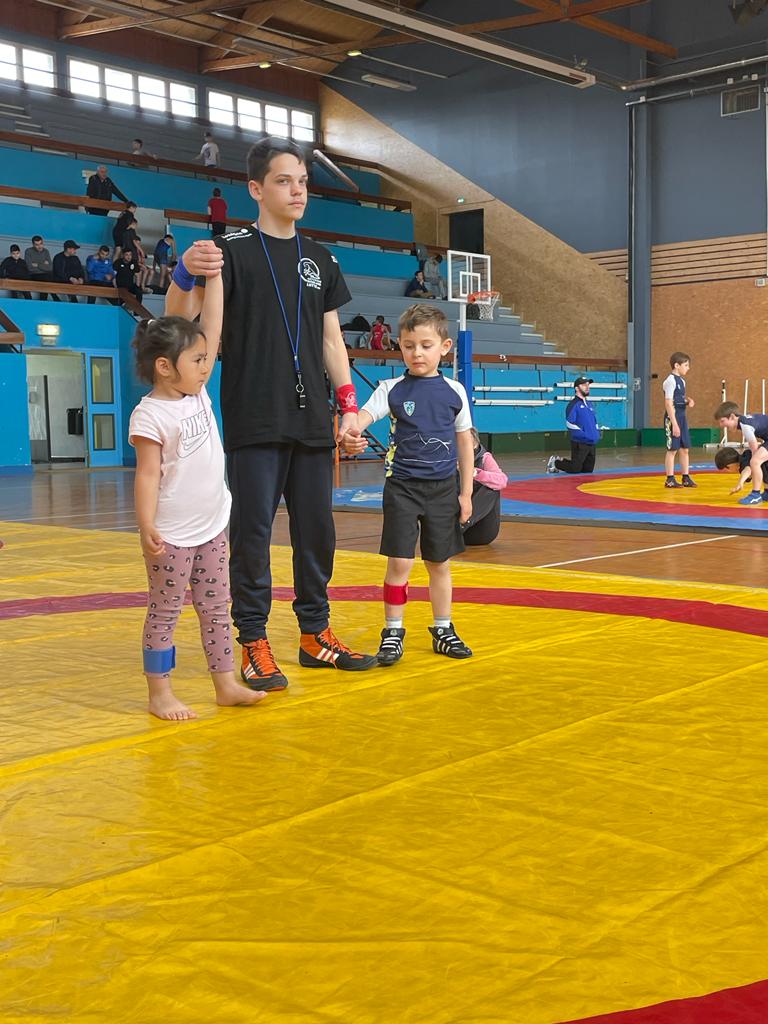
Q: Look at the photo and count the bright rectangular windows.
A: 10